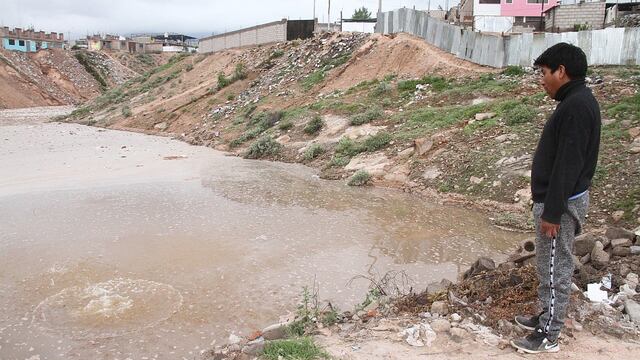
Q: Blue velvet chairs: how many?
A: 0